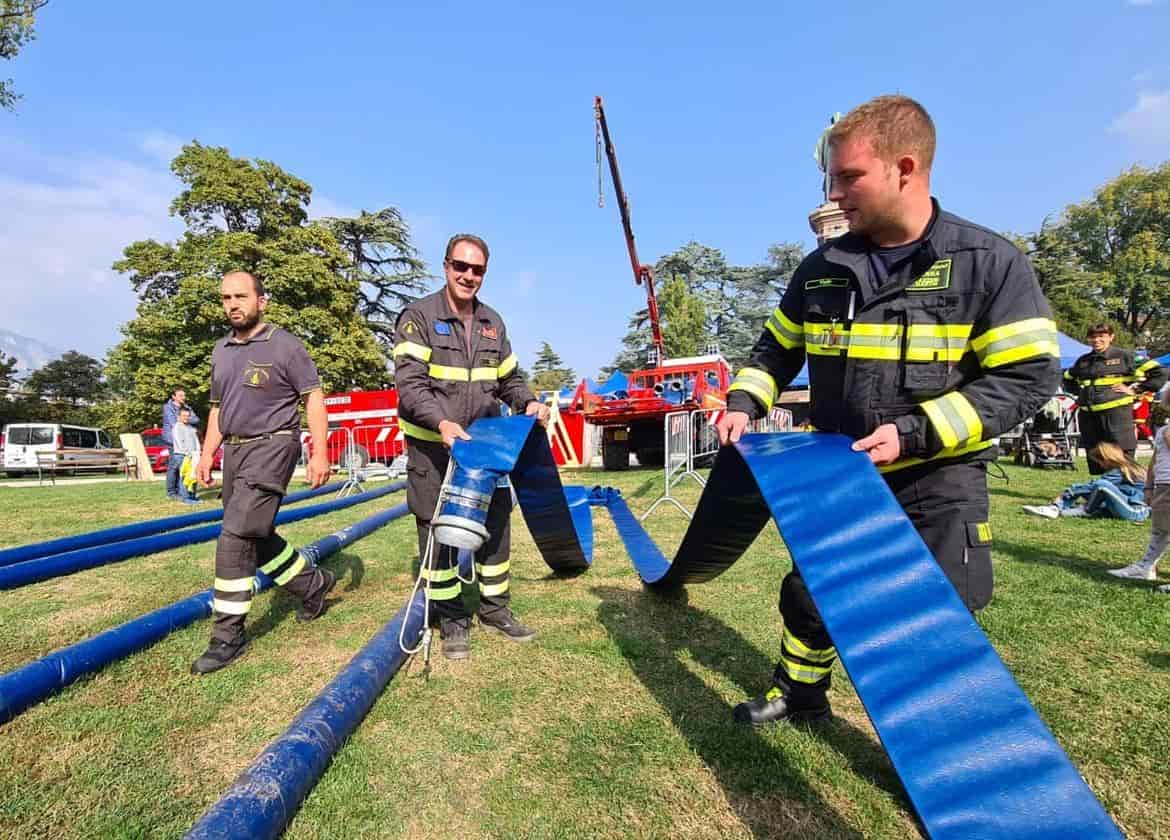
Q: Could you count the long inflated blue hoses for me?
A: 4